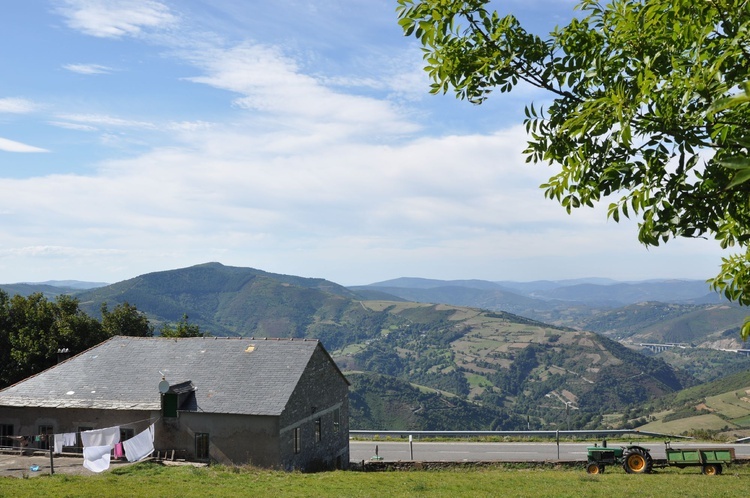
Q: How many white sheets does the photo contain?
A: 3